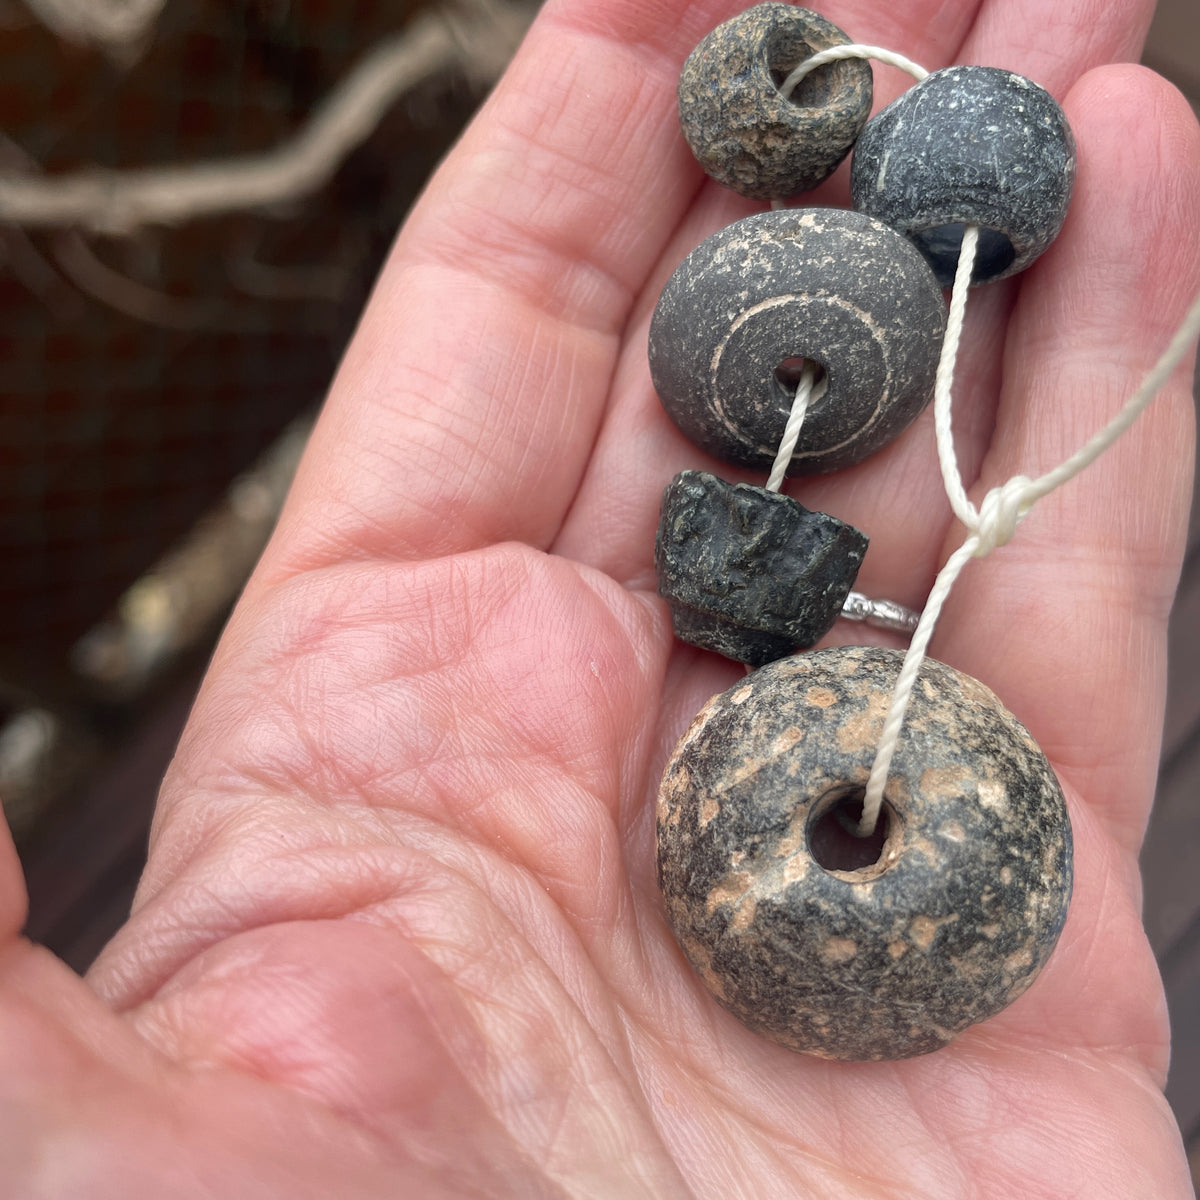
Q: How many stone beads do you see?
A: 5